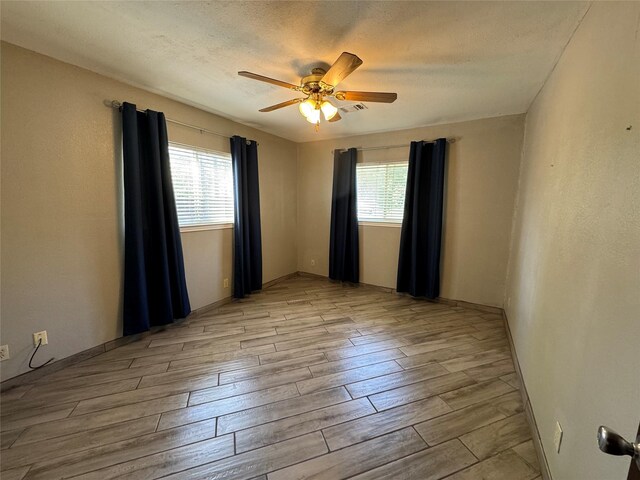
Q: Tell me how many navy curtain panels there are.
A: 4